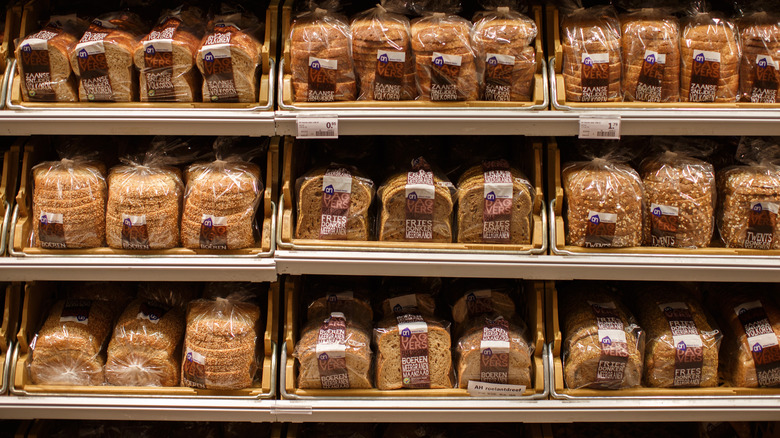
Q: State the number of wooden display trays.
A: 9